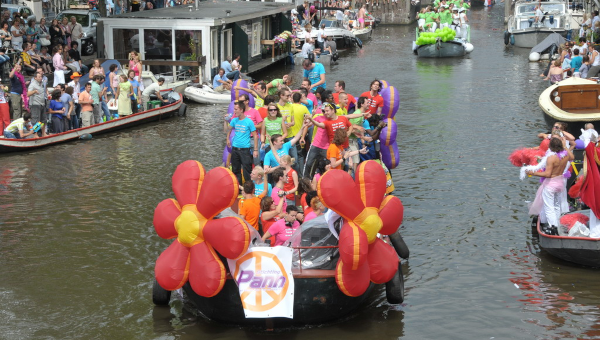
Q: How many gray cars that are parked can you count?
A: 2